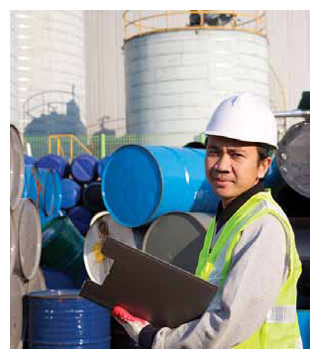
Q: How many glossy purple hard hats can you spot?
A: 0